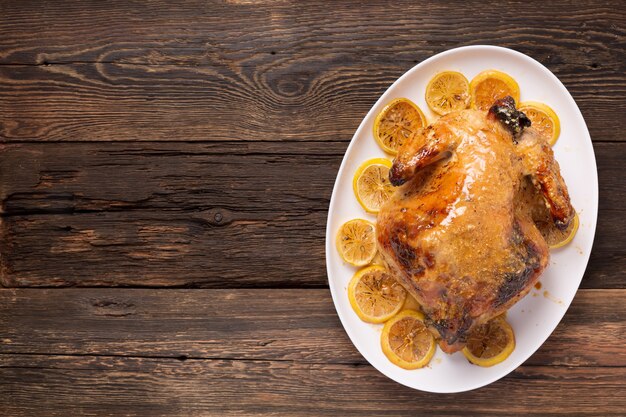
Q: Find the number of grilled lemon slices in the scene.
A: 10